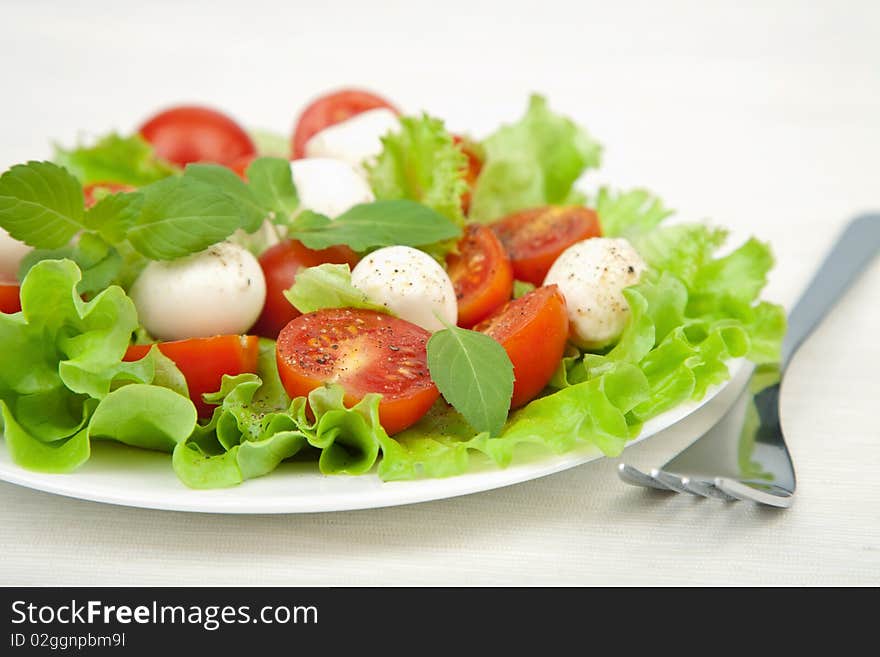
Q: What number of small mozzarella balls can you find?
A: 6